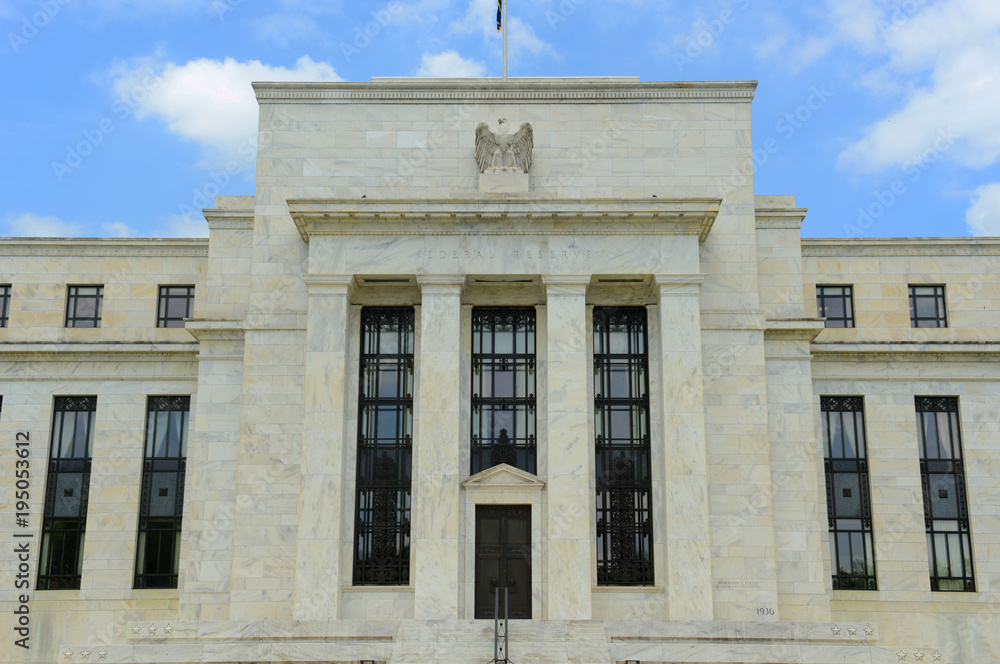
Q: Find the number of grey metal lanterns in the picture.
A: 0